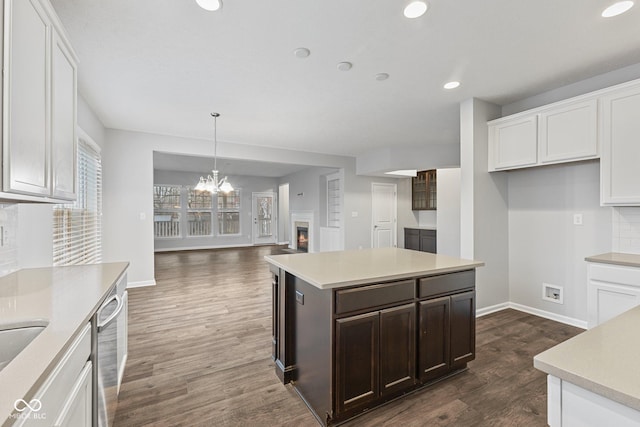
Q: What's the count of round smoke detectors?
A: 3